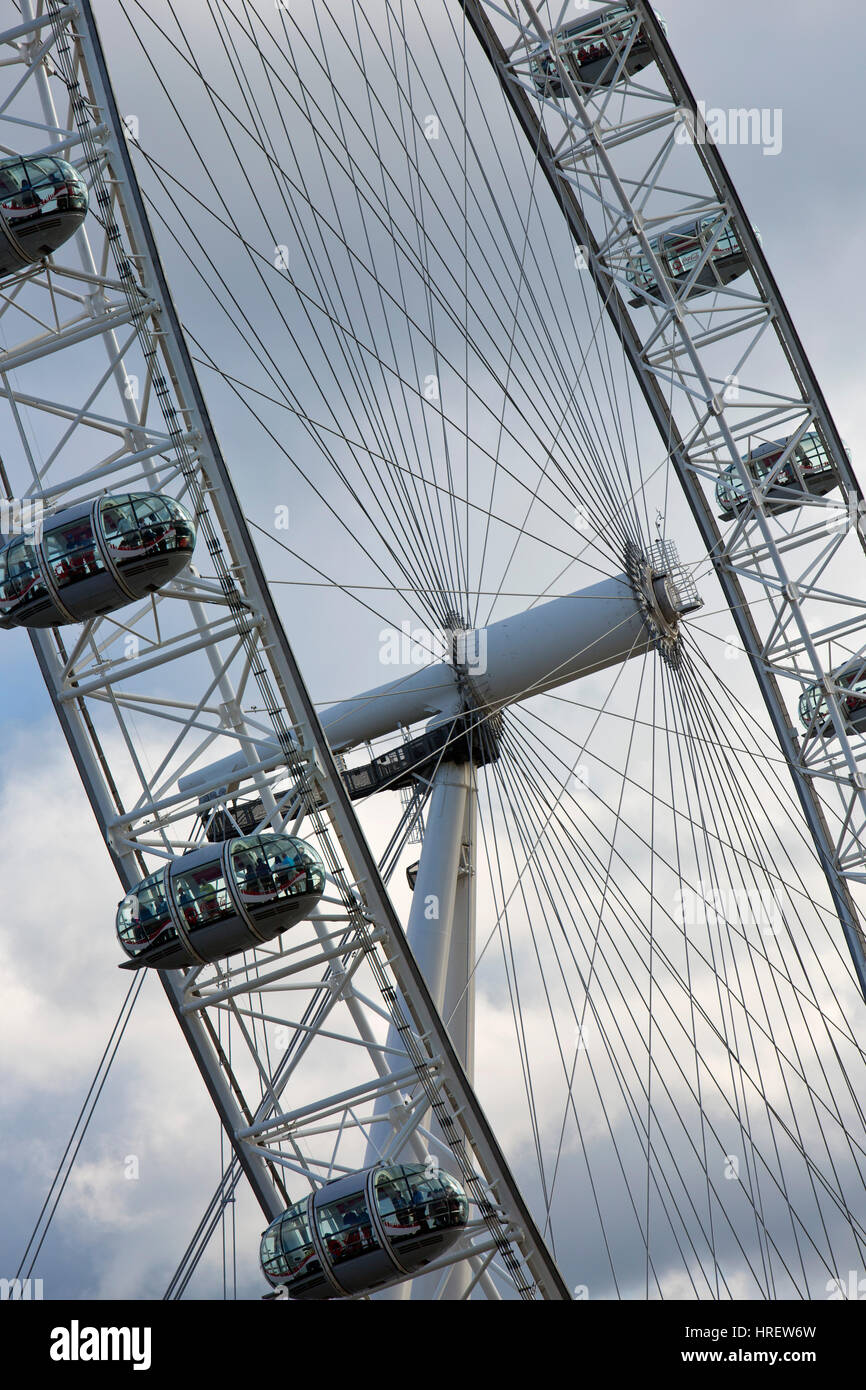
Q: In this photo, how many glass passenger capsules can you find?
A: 8